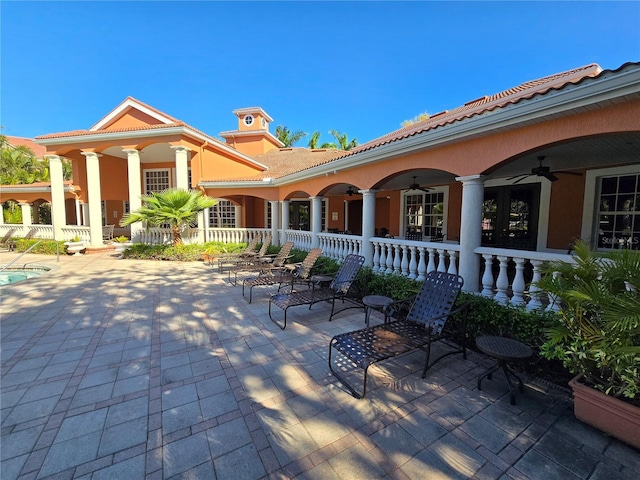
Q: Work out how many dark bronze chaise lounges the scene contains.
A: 6